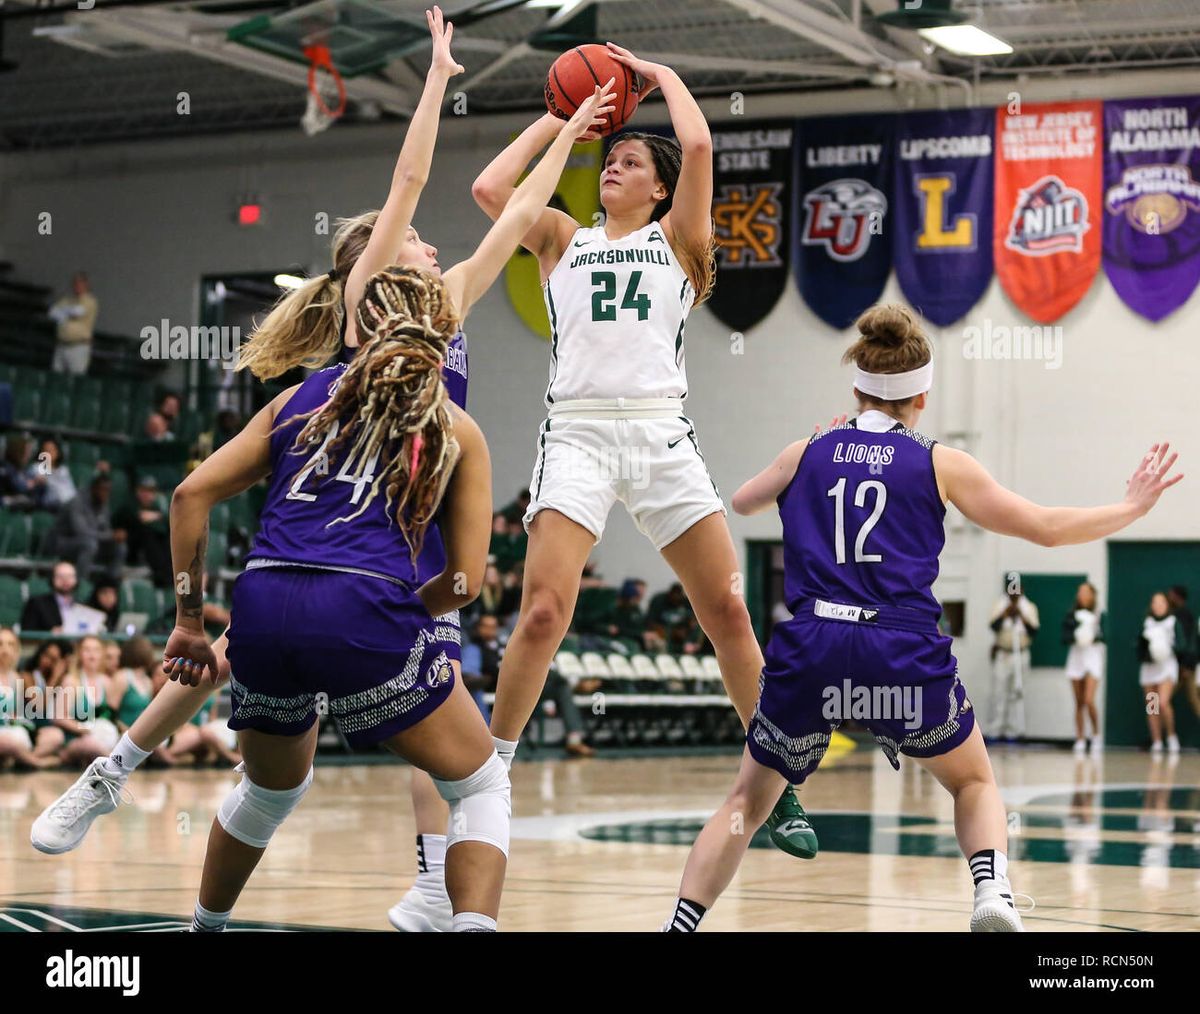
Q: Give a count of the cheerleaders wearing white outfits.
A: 2